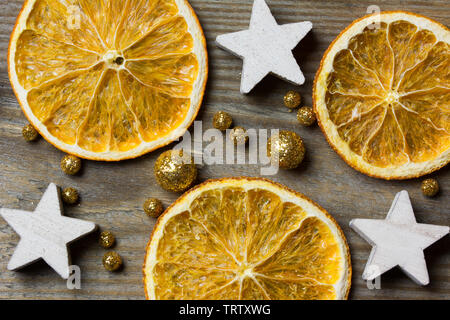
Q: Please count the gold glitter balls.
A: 13